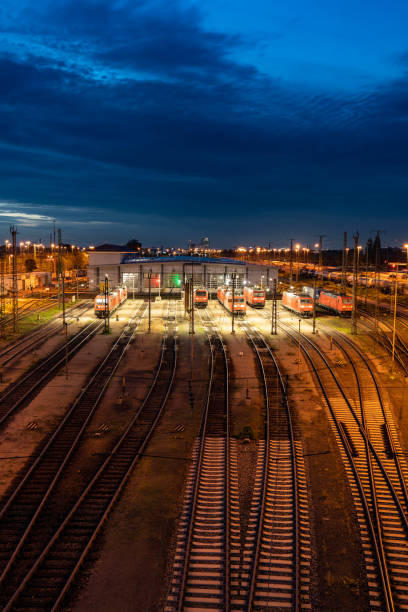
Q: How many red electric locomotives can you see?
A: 6